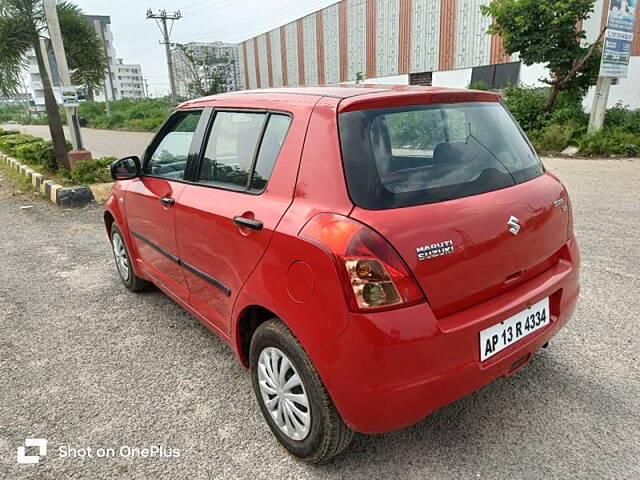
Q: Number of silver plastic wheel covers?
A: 2